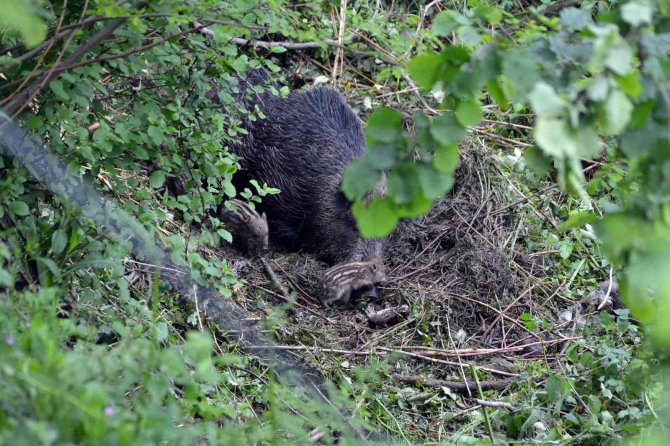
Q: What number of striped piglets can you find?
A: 2